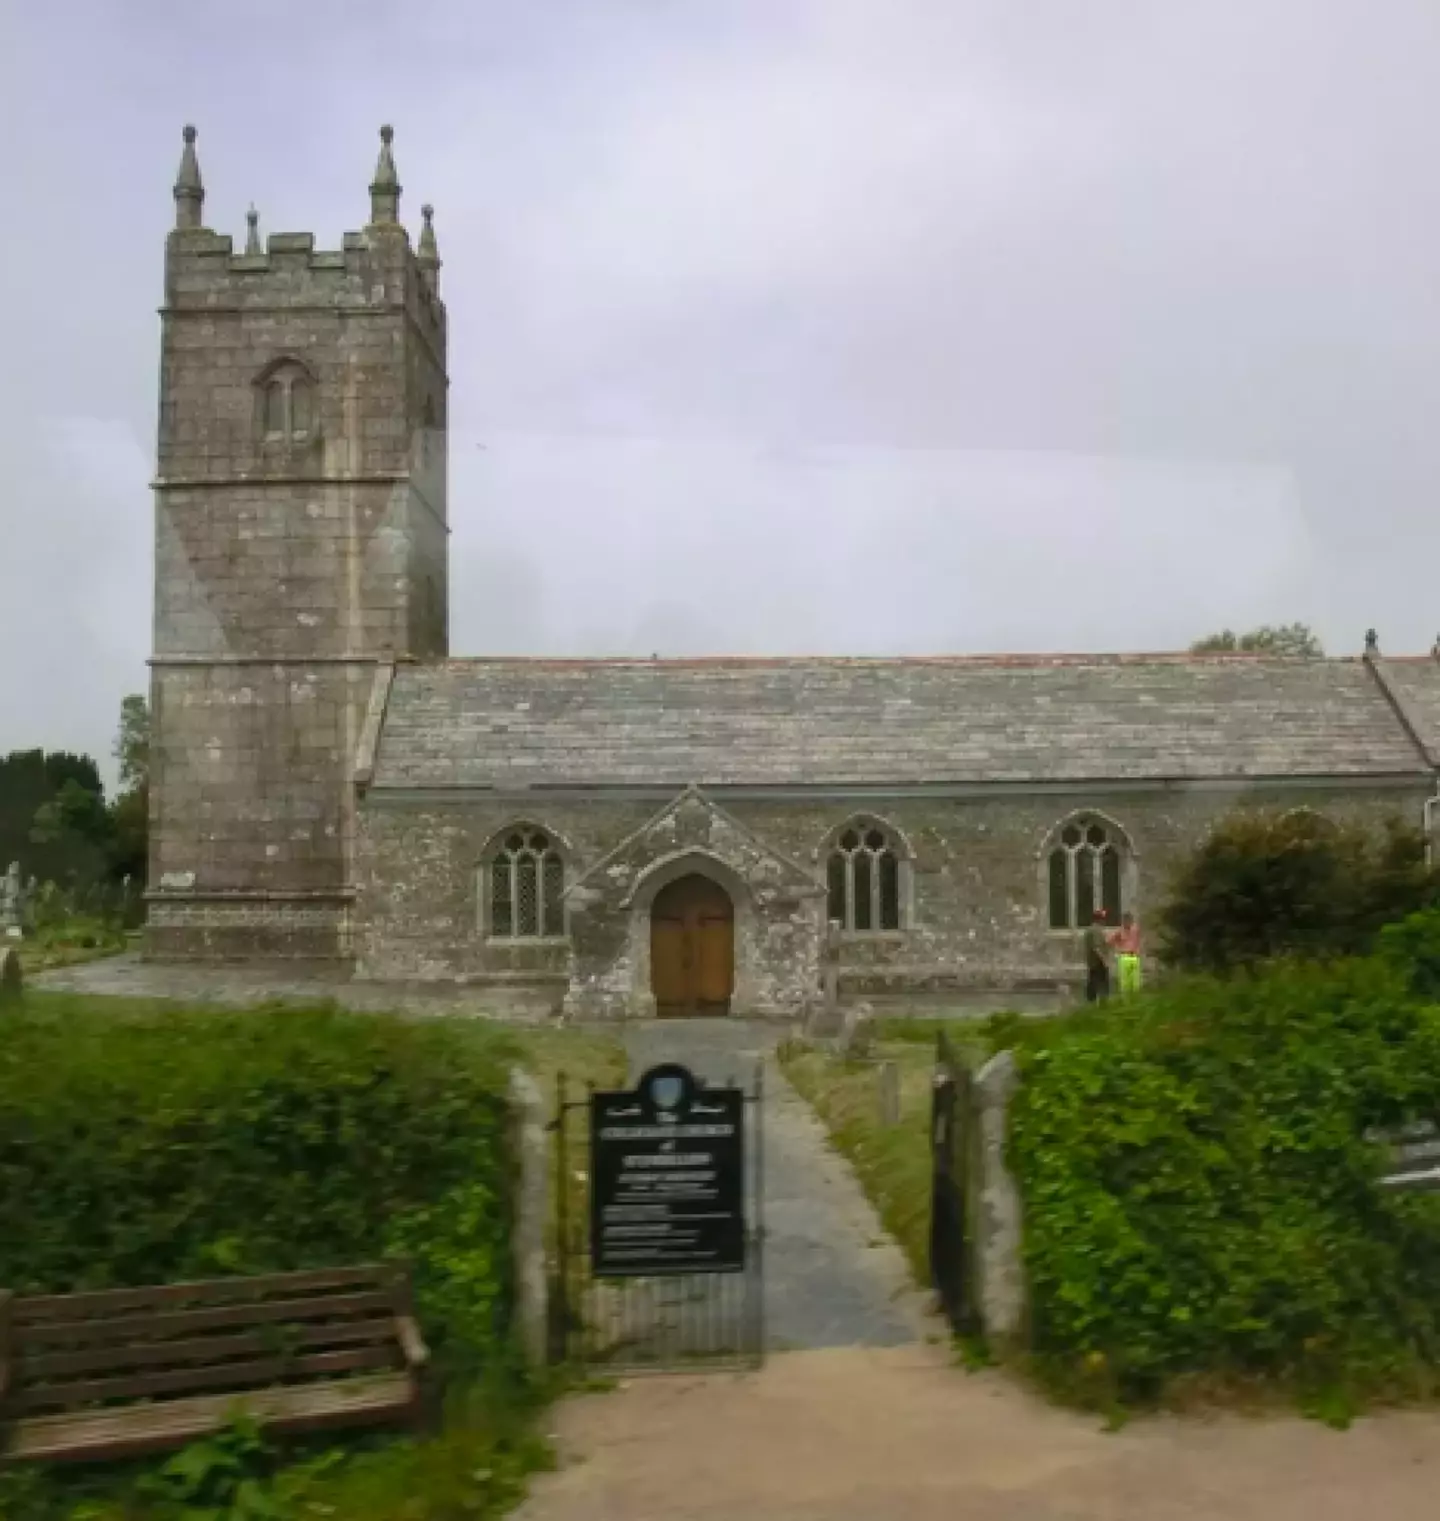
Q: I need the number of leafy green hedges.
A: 2